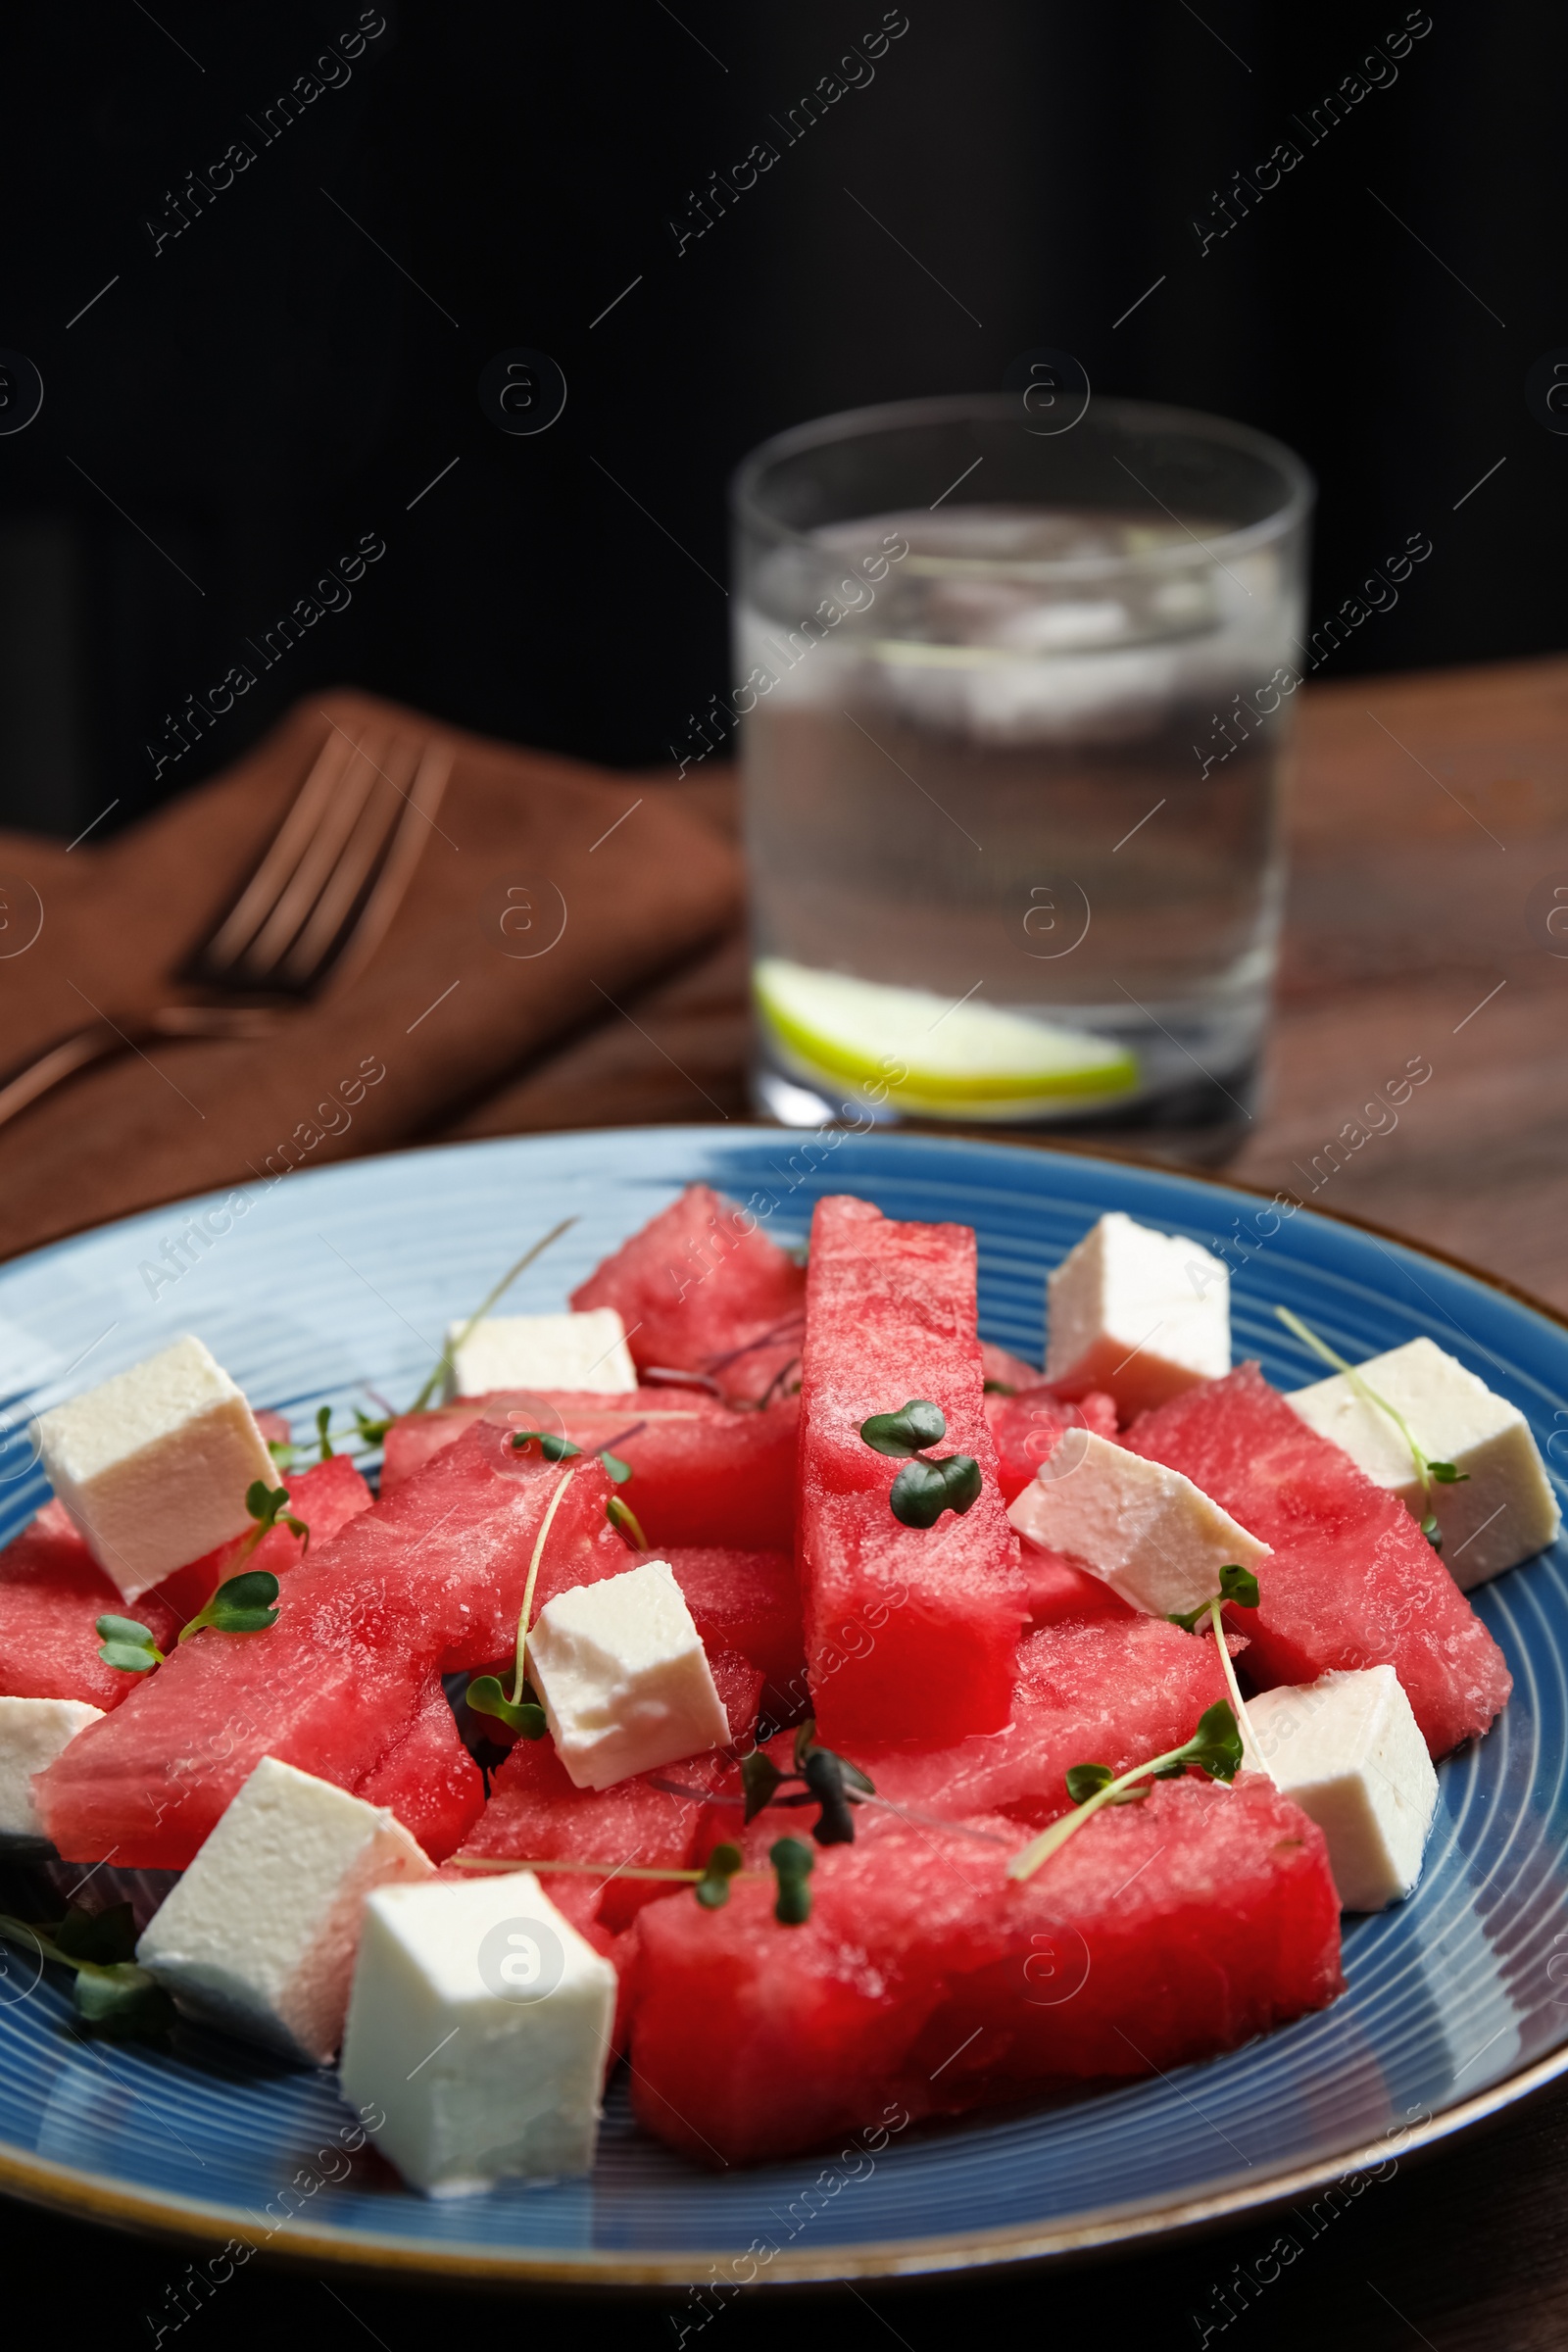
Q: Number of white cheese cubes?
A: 10